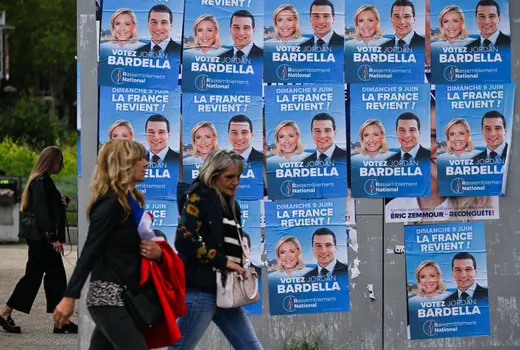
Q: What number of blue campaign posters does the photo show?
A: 14